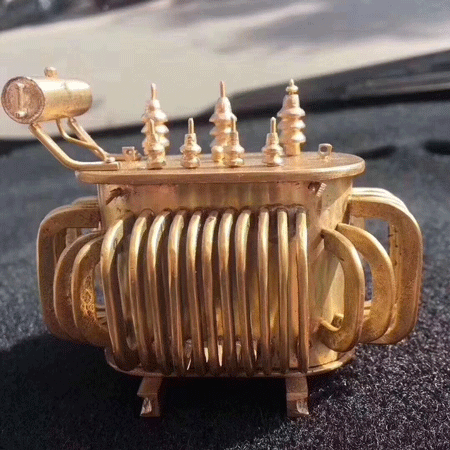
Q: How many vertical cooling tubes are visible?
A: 11